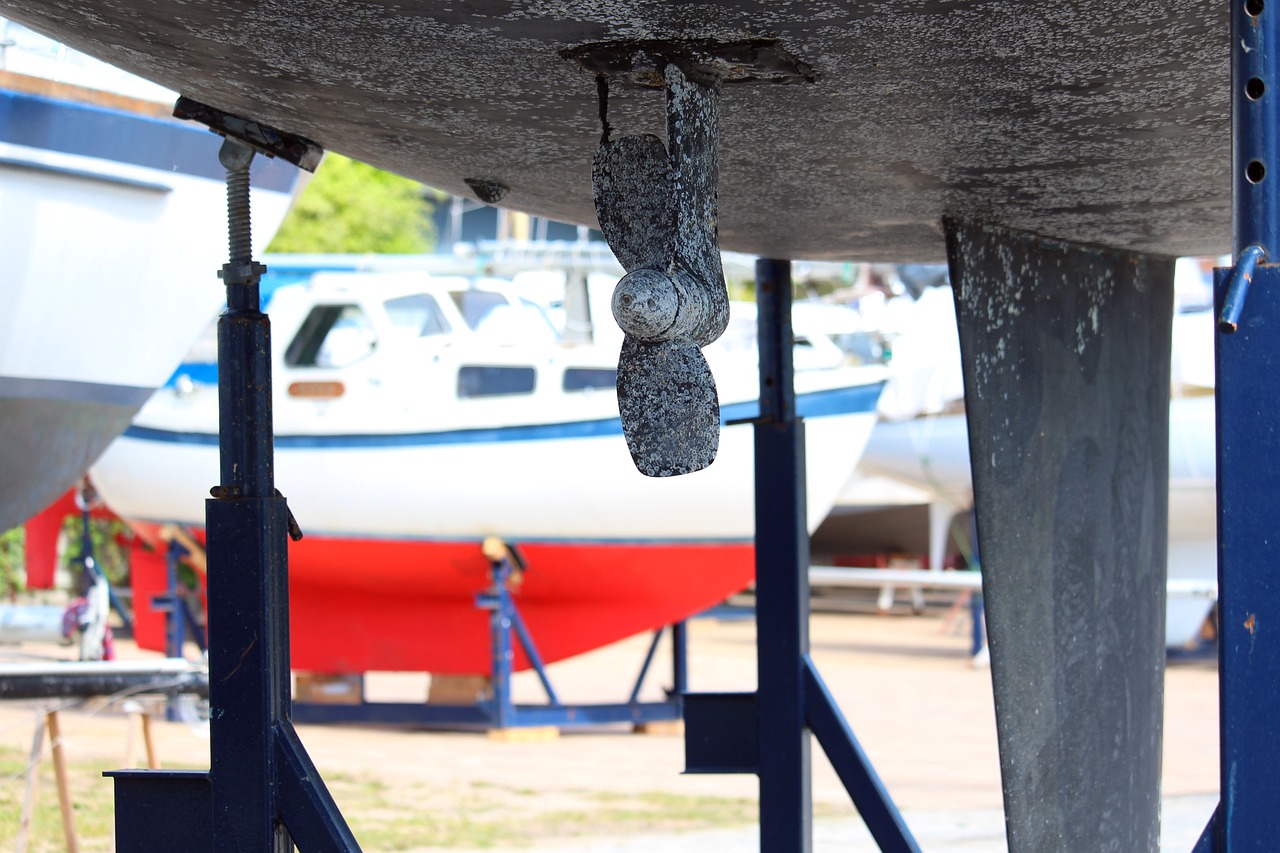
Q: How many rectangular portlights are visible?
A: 2